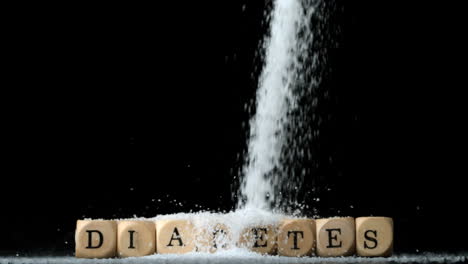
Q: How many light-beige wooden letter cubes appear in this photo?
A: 8